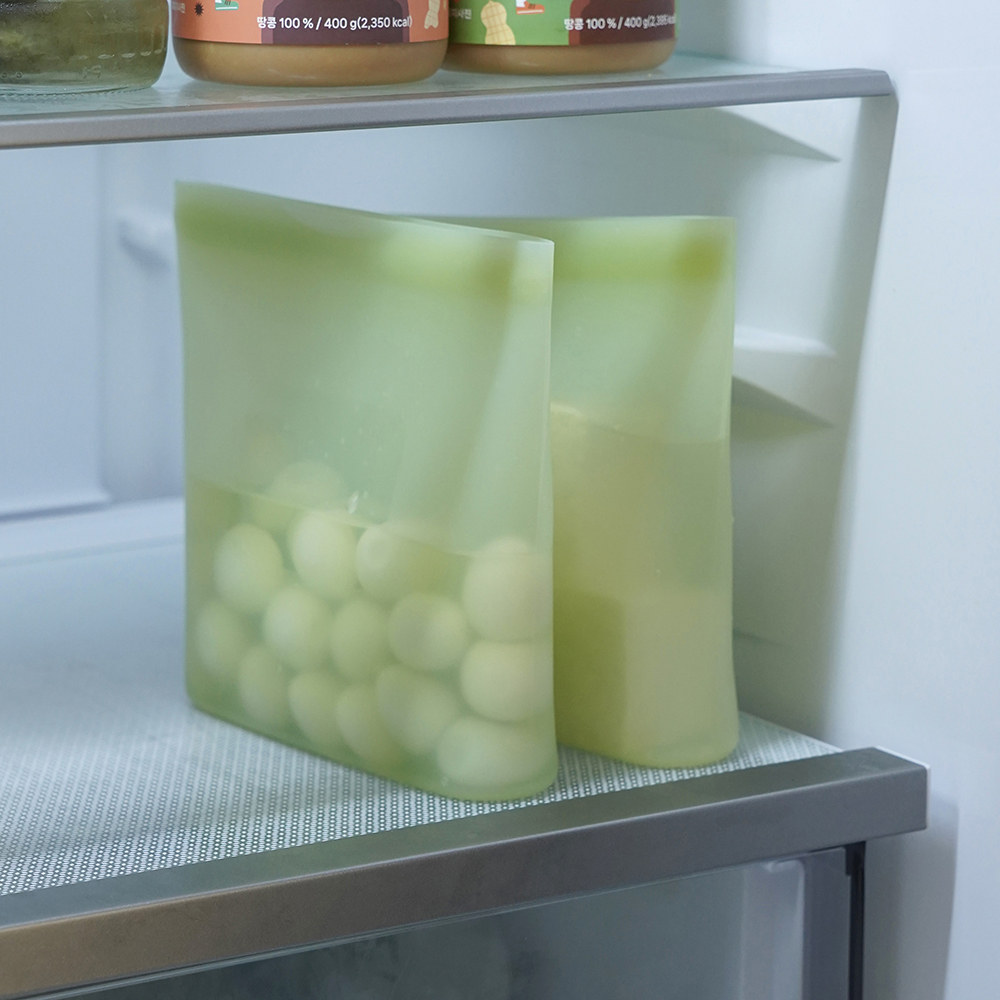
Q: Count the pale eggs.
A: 15